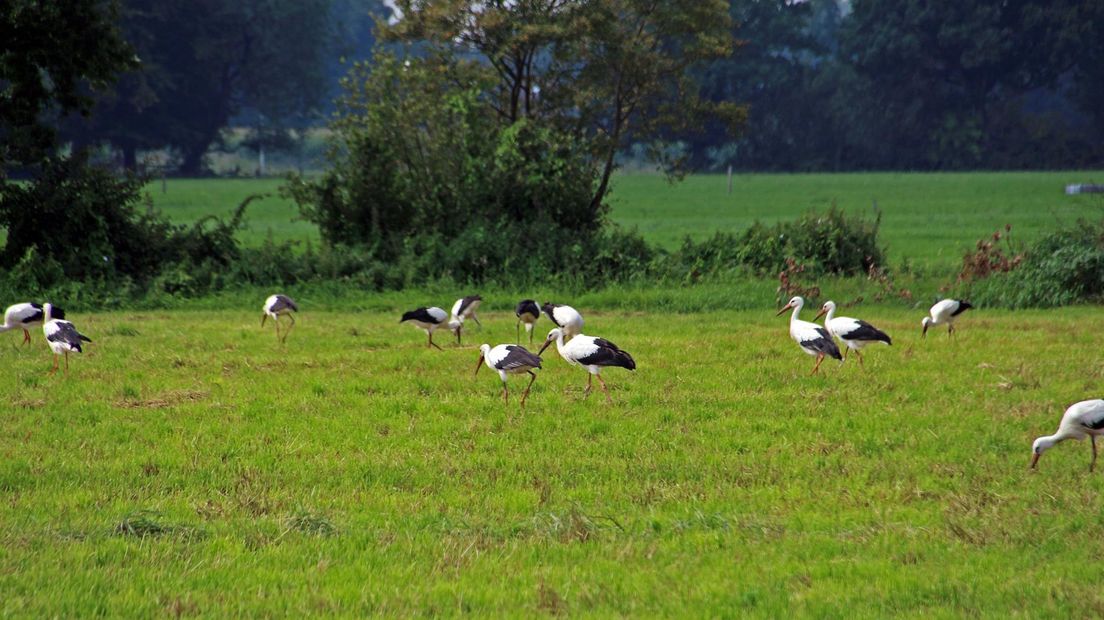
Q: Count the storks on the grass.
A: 13